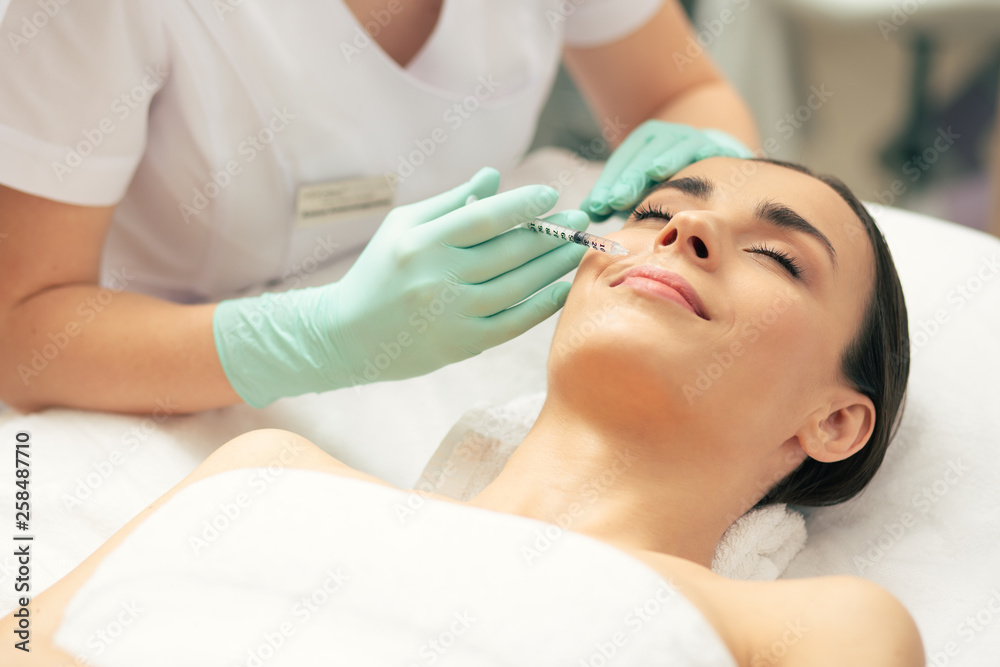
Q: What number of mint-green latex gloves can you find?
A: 2